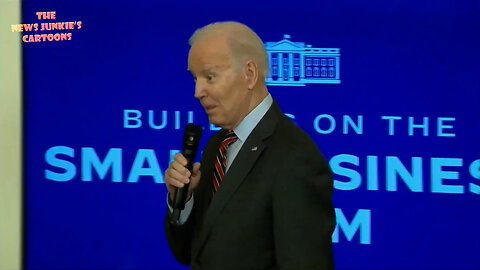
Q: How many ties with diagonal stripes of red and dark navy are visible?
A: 1